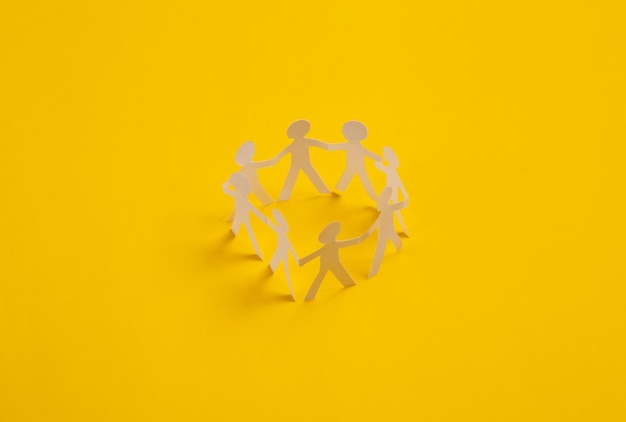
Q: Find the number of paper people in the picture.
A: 8